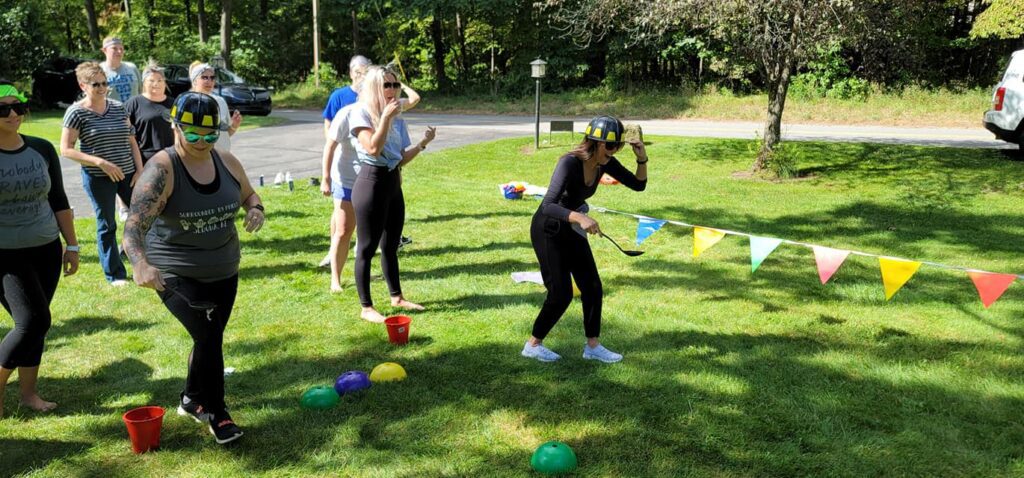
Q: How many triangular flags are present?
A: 6